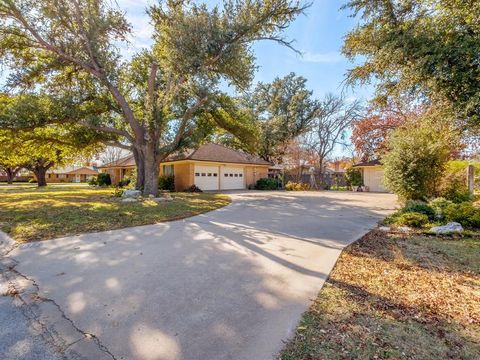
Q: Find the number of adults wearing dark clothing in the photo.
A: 0